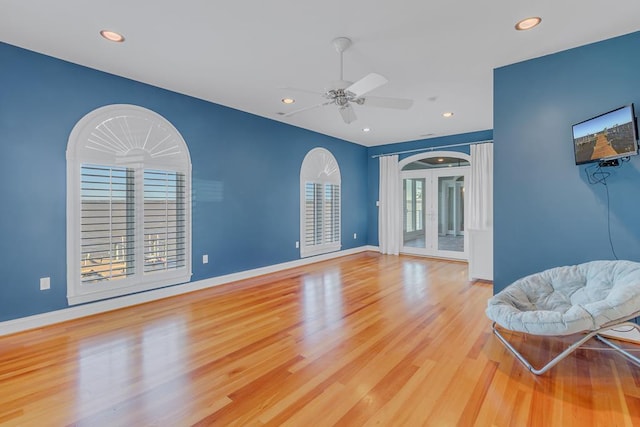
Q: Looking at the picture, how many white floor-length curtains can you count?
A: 2